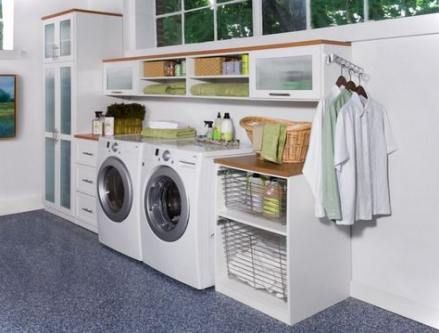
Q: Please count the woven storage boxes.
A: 2